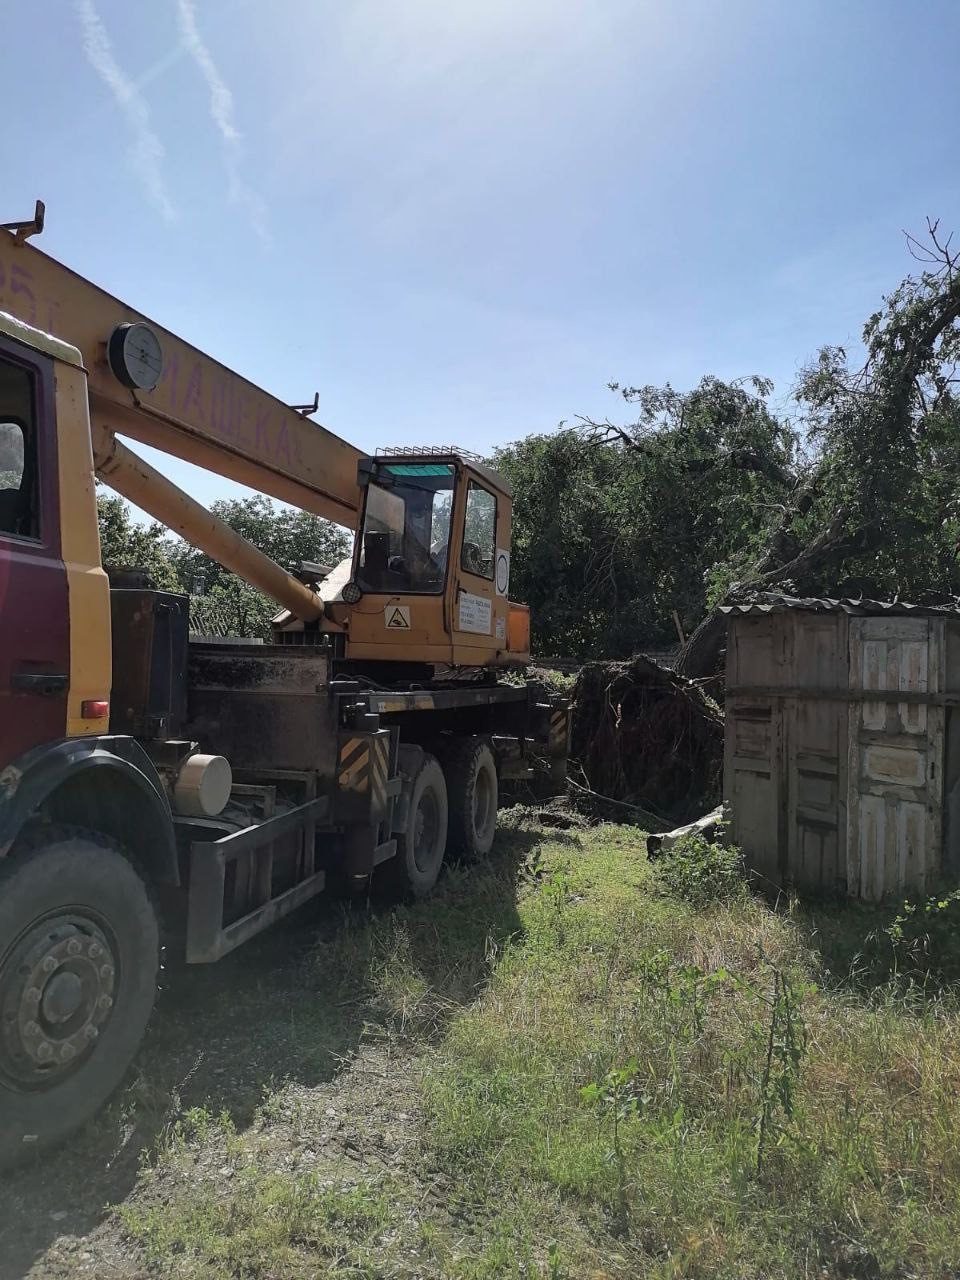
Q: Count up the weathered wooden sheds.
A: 1